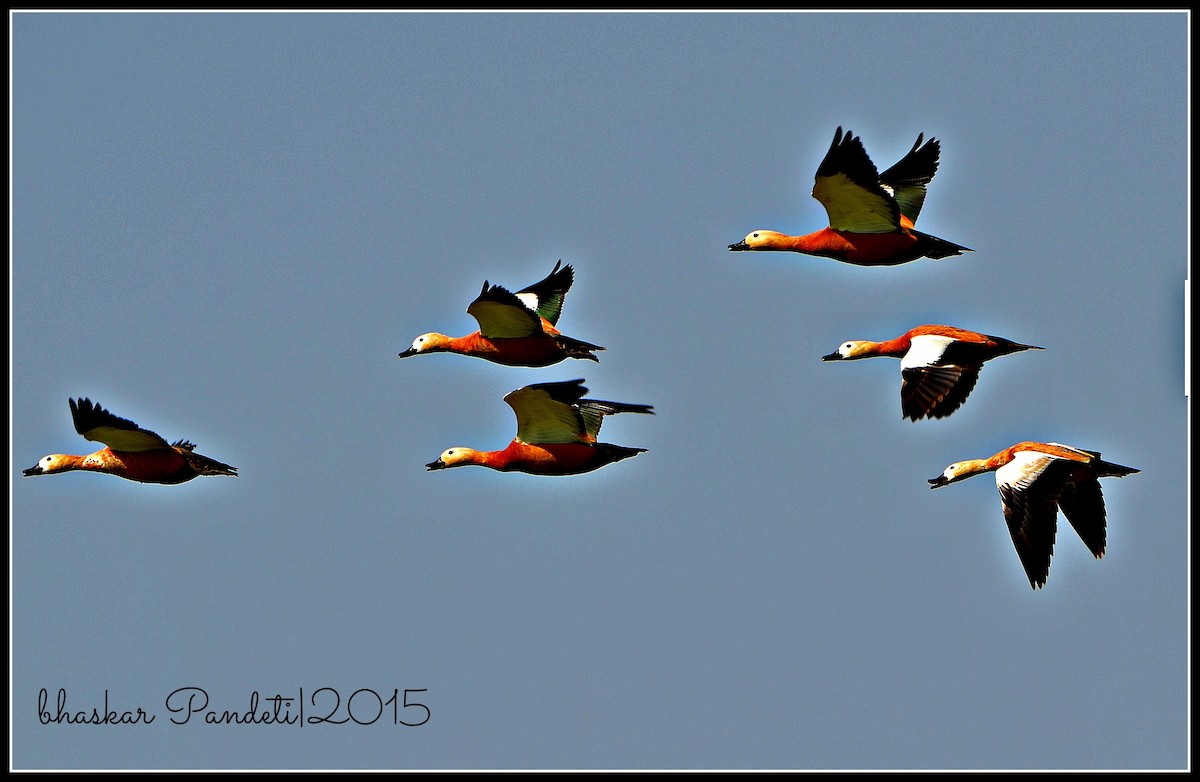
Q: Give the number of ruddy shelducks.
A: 6